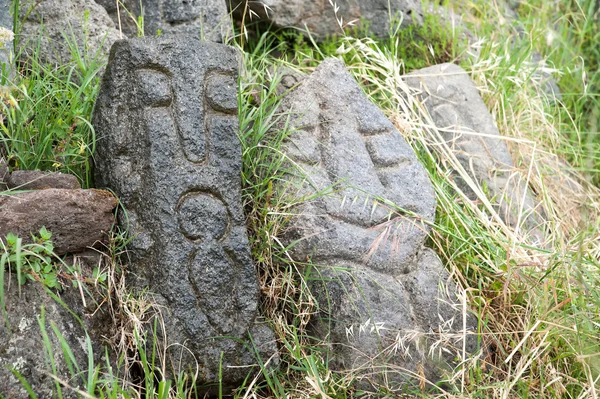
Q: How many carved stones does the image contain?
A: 3